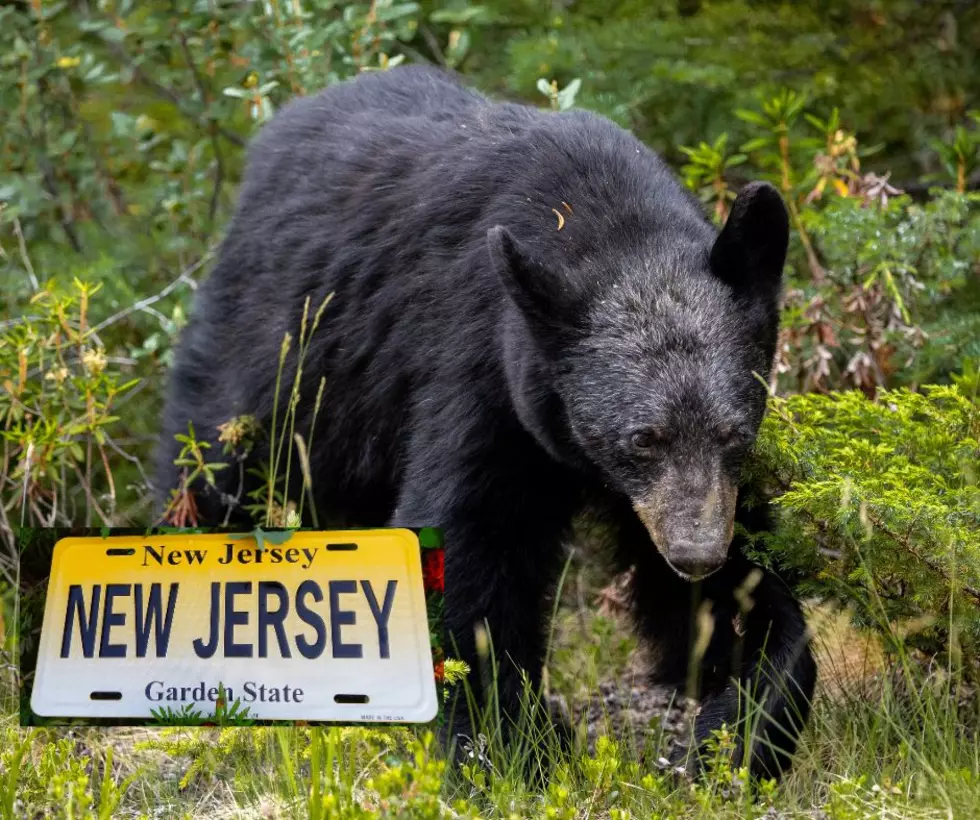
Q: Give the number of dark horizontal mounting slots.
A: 4